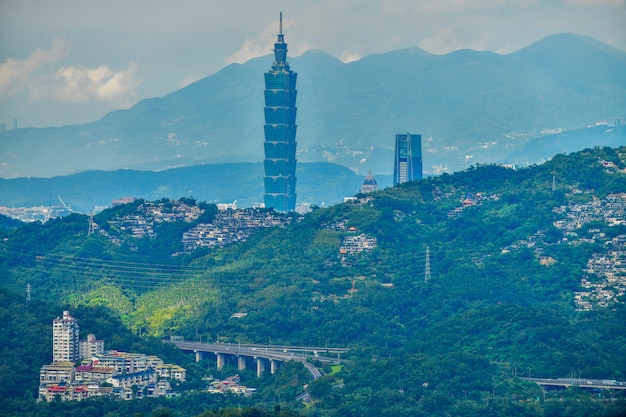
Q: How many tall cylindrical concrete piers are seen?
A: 5